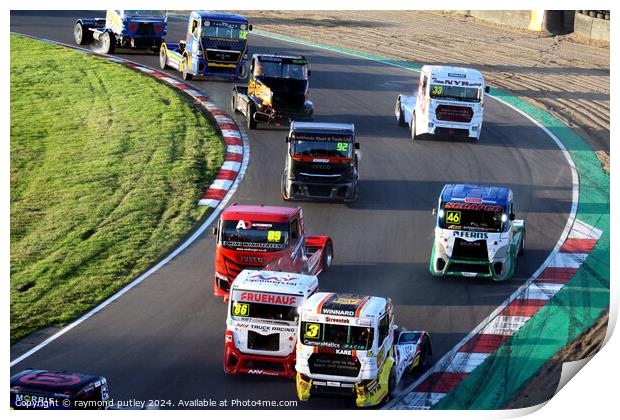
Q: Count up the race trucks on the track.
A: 10